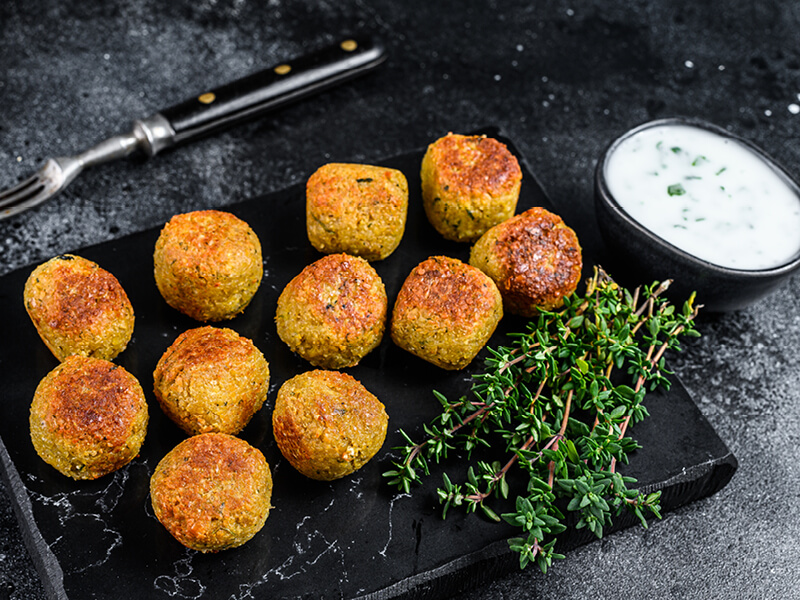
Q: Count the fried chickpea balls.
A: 11